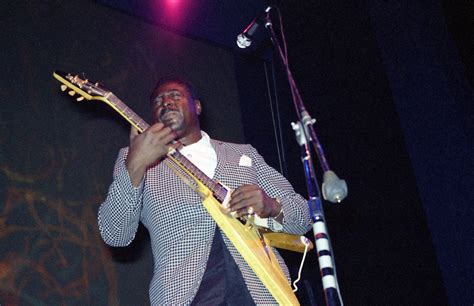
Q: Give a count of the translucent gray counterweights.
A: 1